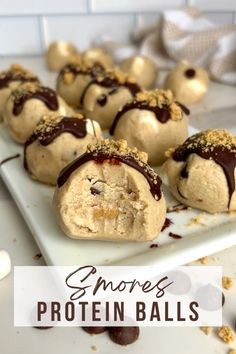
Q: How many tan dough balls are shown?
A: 12